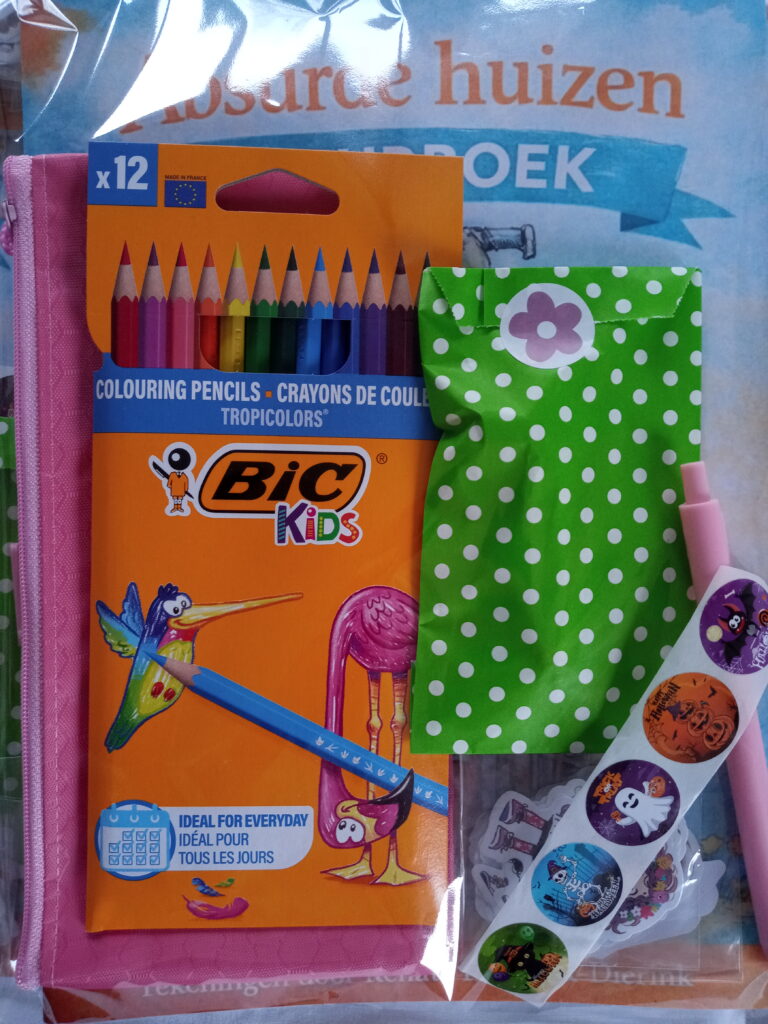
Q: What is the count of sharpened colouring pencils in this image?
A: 13